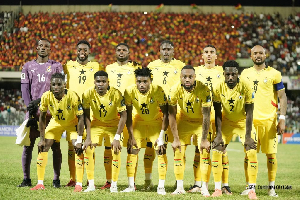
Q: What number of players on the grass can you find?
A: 11